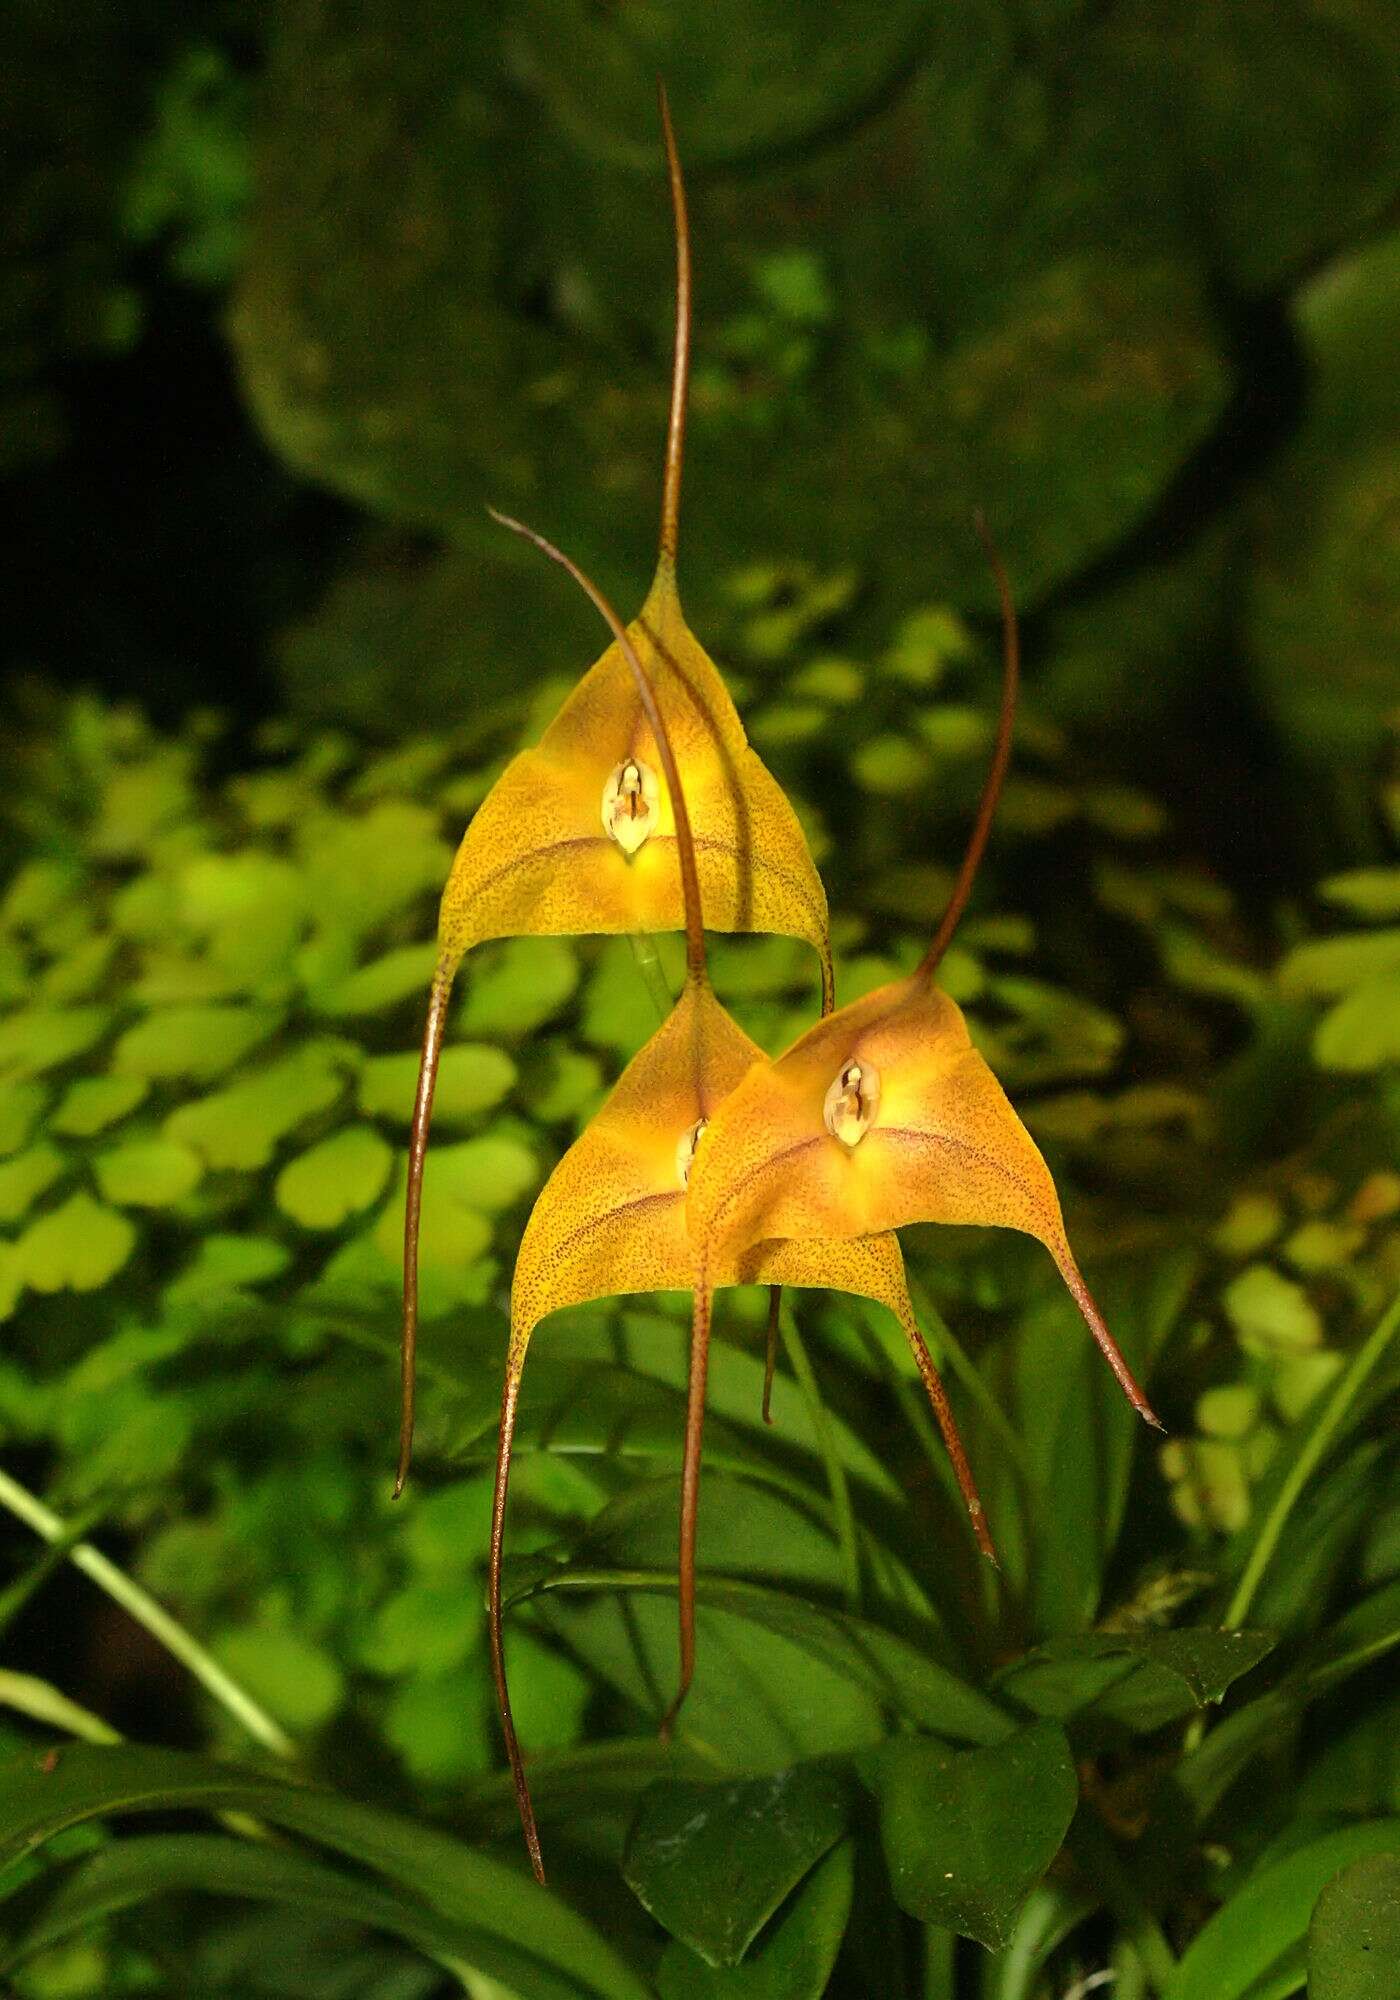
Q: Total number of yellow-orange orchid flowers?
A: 3